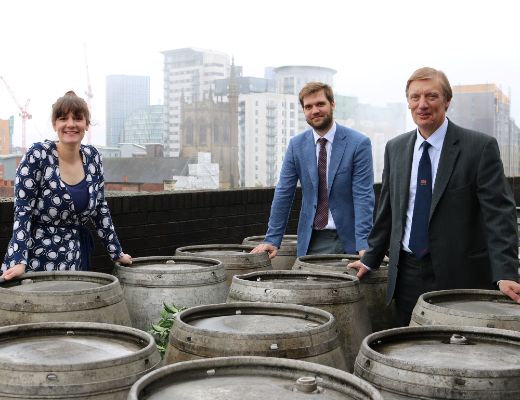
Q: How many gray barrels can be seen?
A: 11